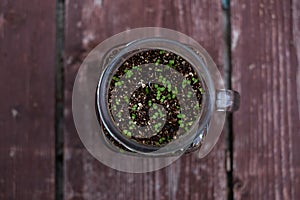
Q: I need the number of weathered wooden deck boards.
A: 3